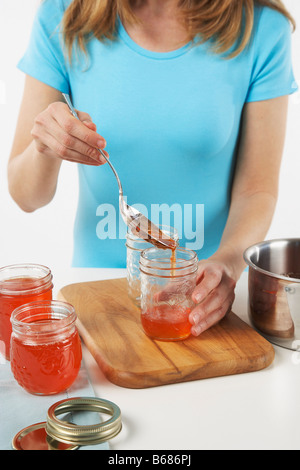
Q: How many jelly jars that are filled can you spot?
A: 2